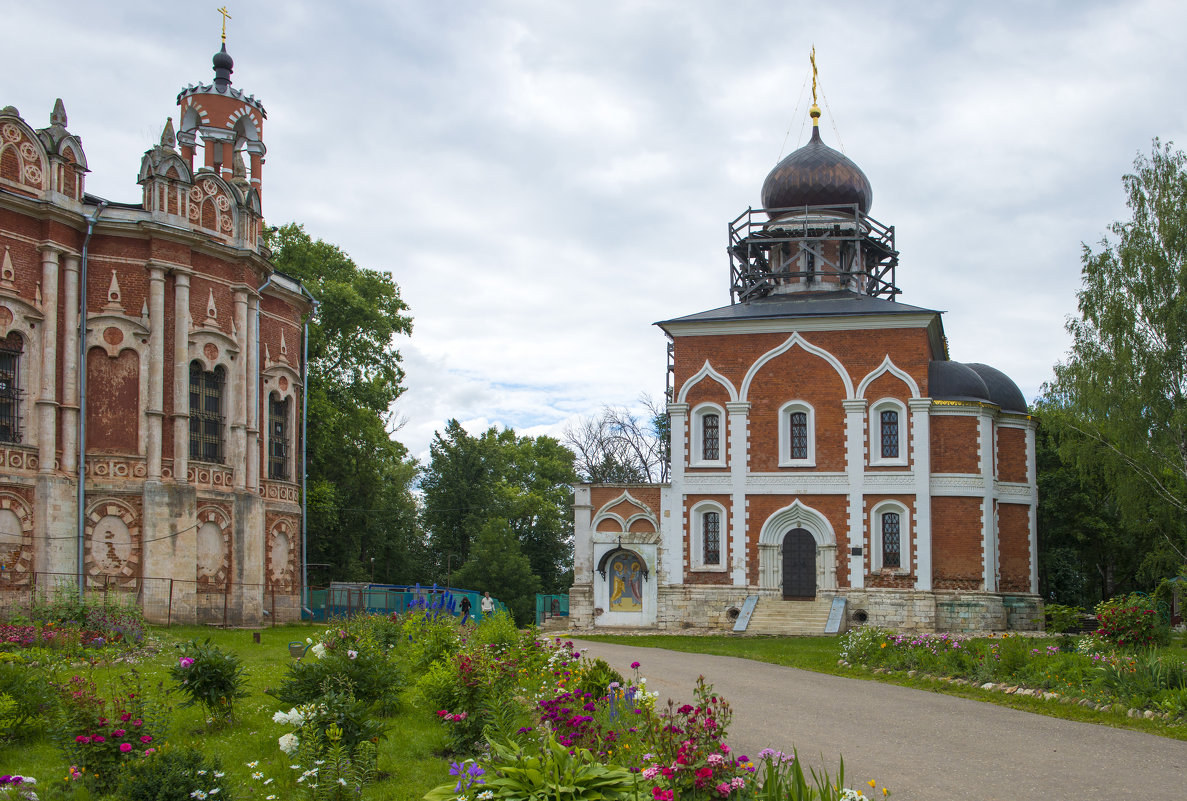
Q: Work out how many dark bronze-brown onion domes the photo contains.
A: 1